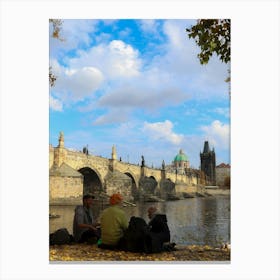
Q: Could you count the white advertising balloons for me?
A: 0